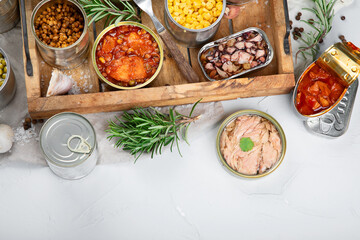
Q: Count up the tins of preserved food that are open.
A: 7